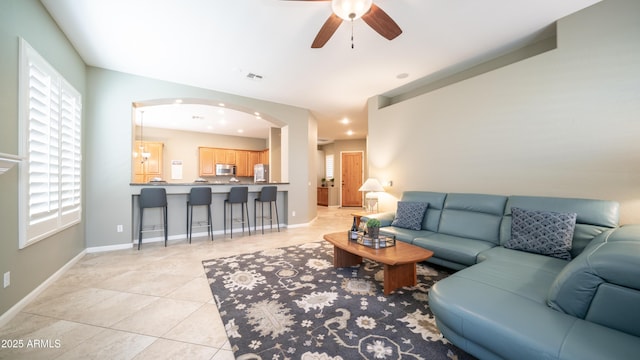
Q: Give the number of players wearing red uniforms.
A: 0